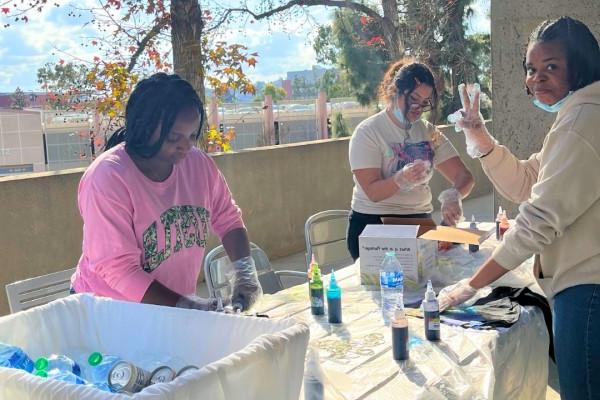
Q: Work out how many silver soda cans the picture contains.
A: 3